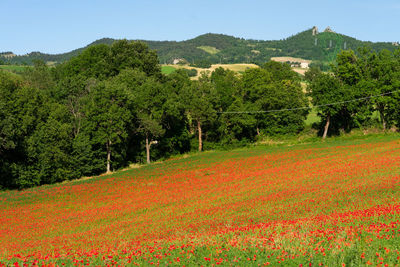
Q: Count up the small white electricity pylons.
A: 3